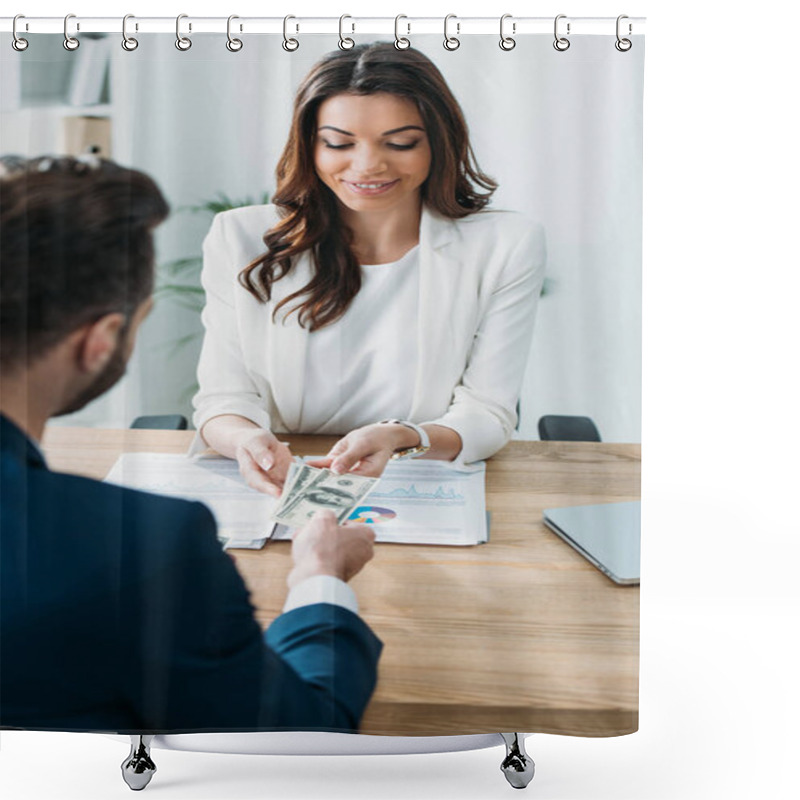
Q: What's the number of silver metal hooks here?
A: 12